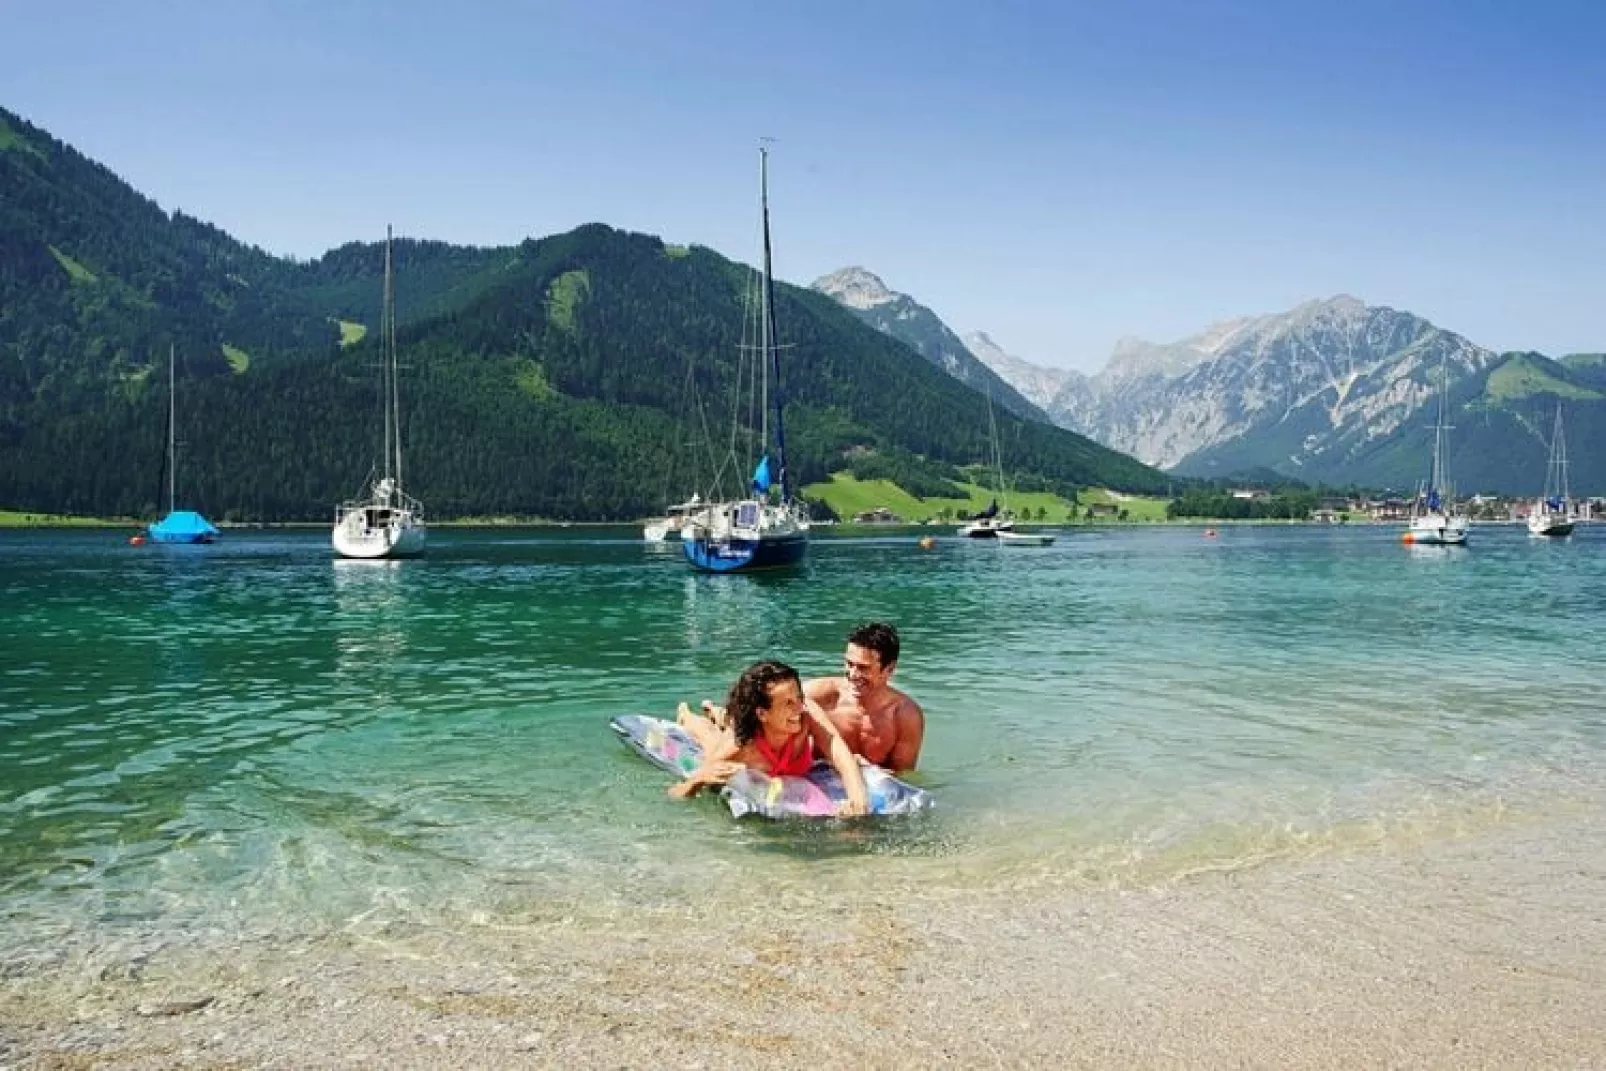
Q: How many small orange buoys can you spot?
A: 4